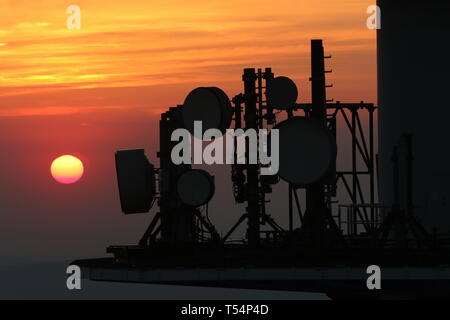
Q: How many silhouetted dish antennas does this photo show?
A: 5